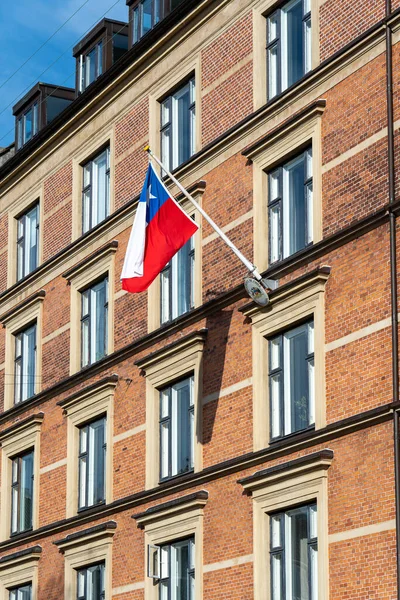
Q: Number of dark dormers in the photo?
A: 3